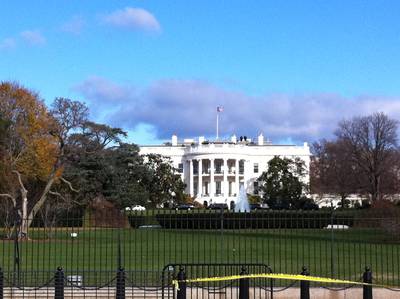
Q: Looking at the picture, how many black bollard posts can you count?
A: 7